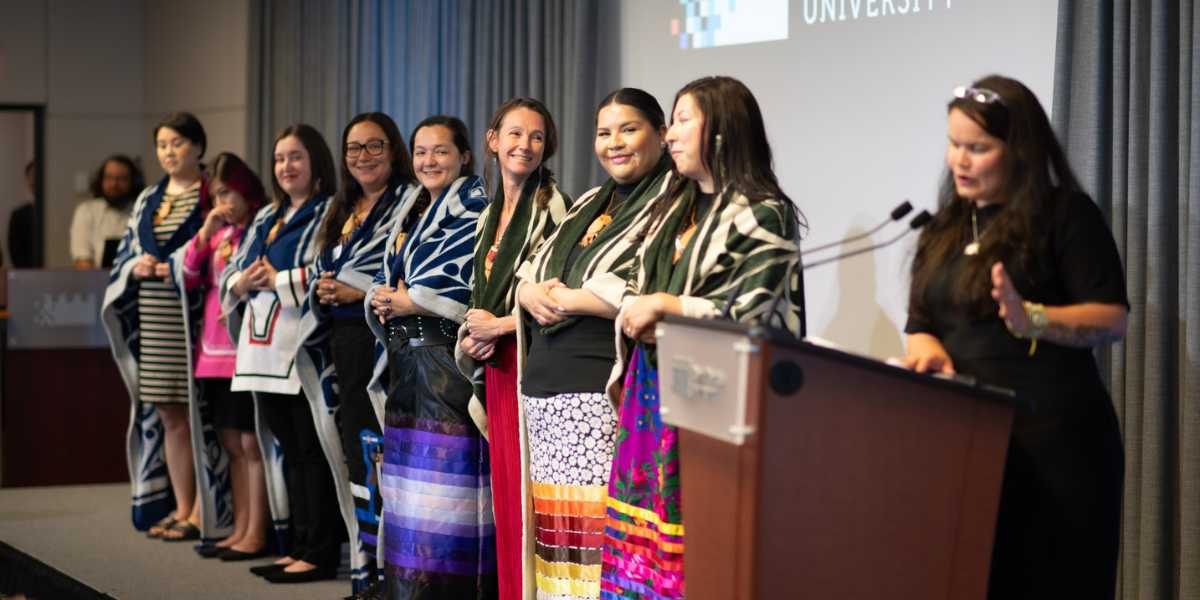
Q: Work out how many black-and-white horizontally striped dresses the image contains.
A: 1